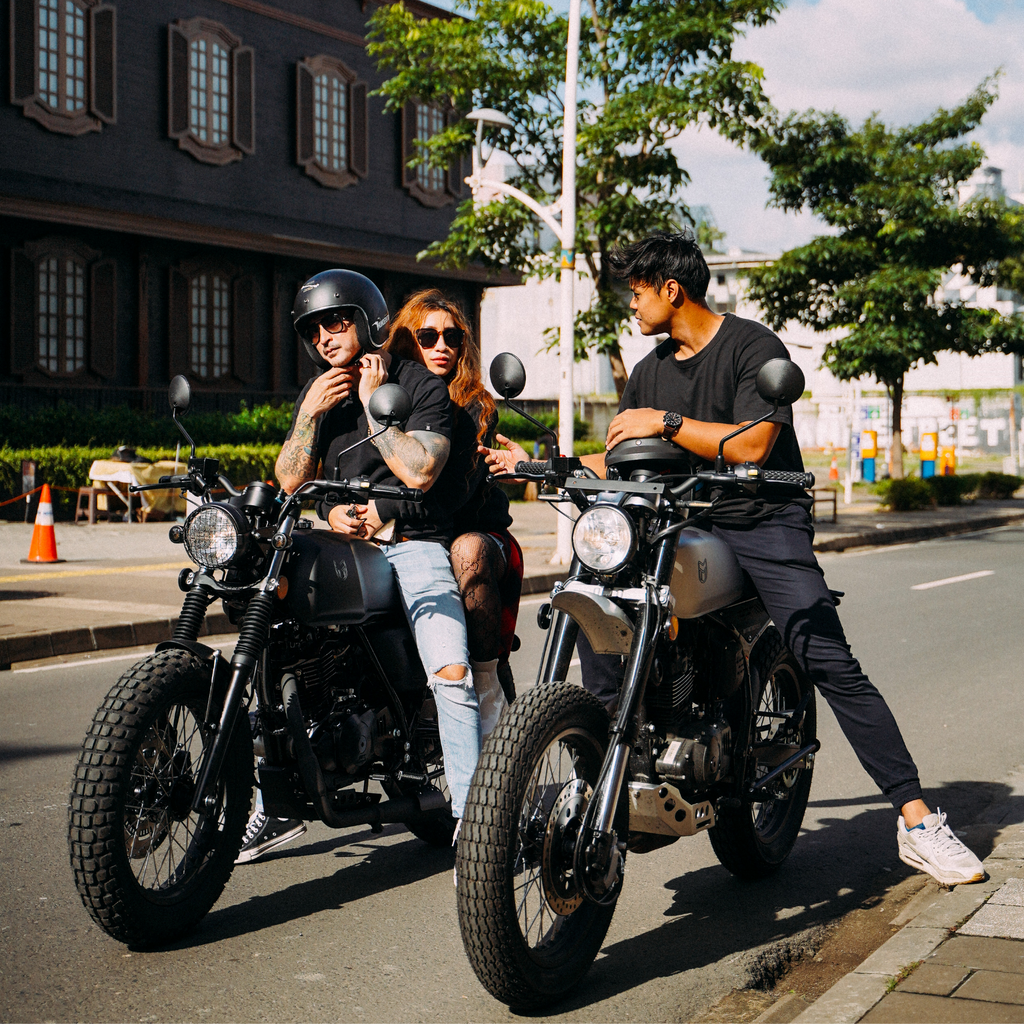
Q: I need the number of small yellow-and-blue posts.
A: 2